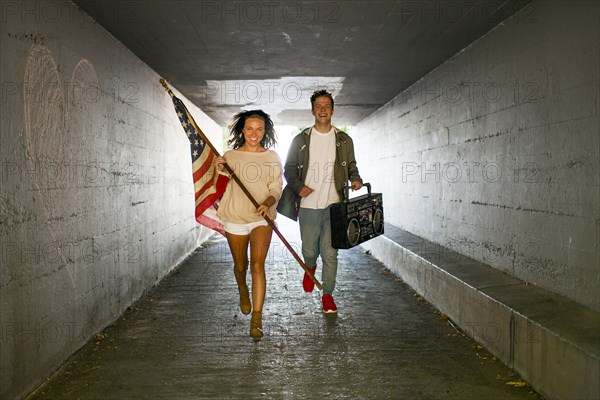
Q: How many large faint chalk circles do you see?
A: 2